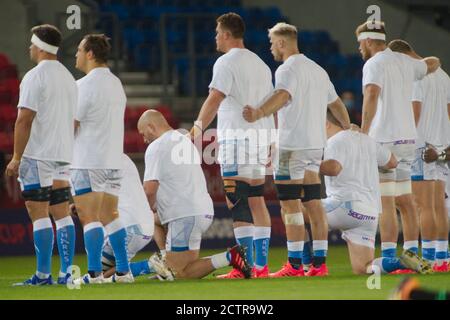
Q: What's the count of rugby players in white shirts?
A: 9